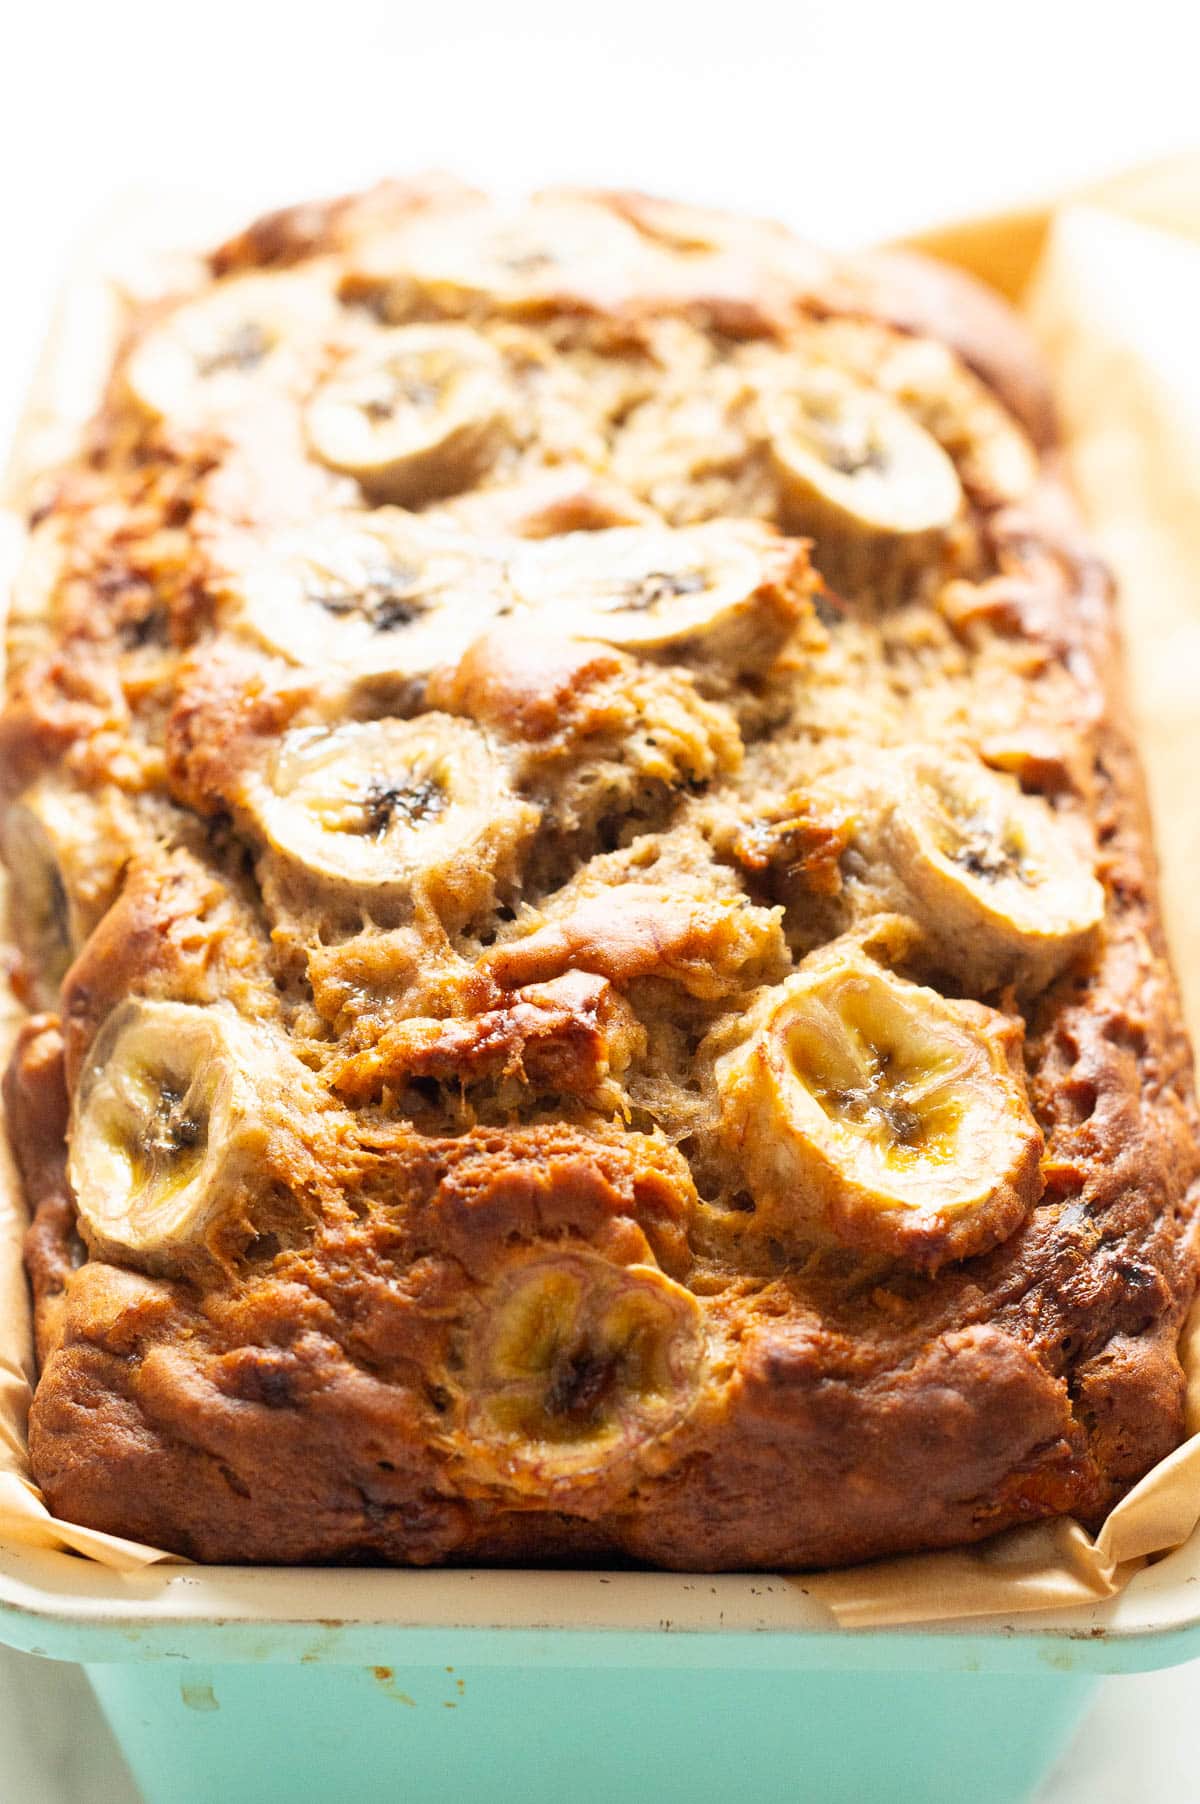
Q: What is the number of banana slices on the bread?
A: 12